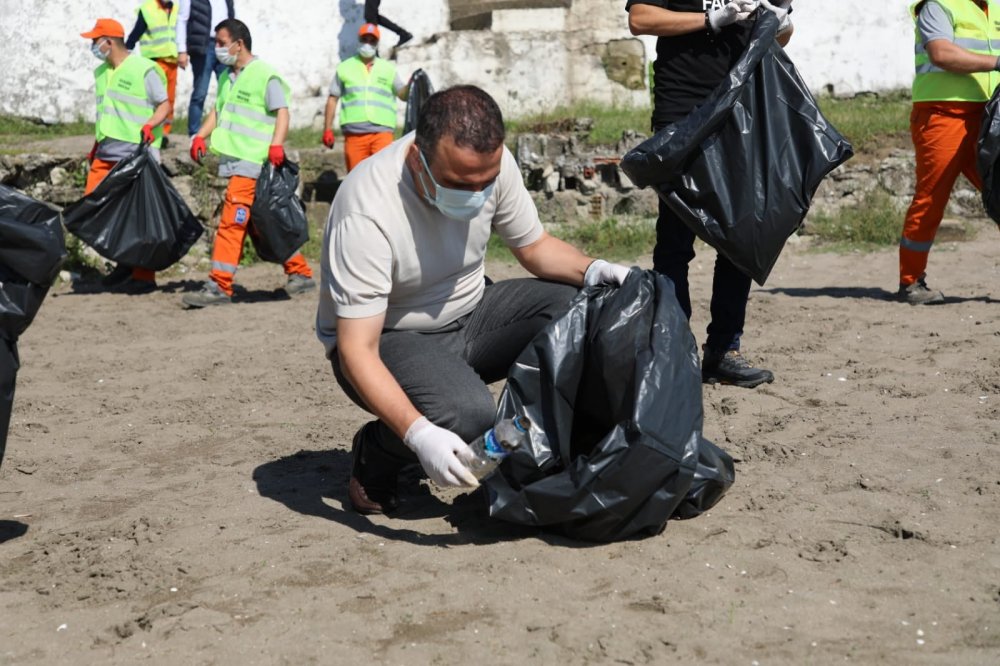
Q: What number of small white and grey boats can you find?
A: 0